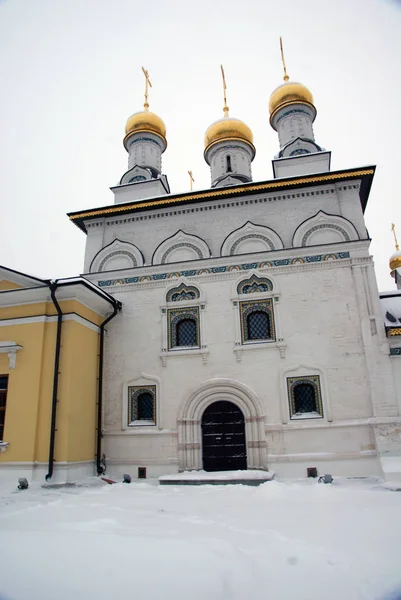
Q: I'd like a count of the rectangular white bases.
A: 2